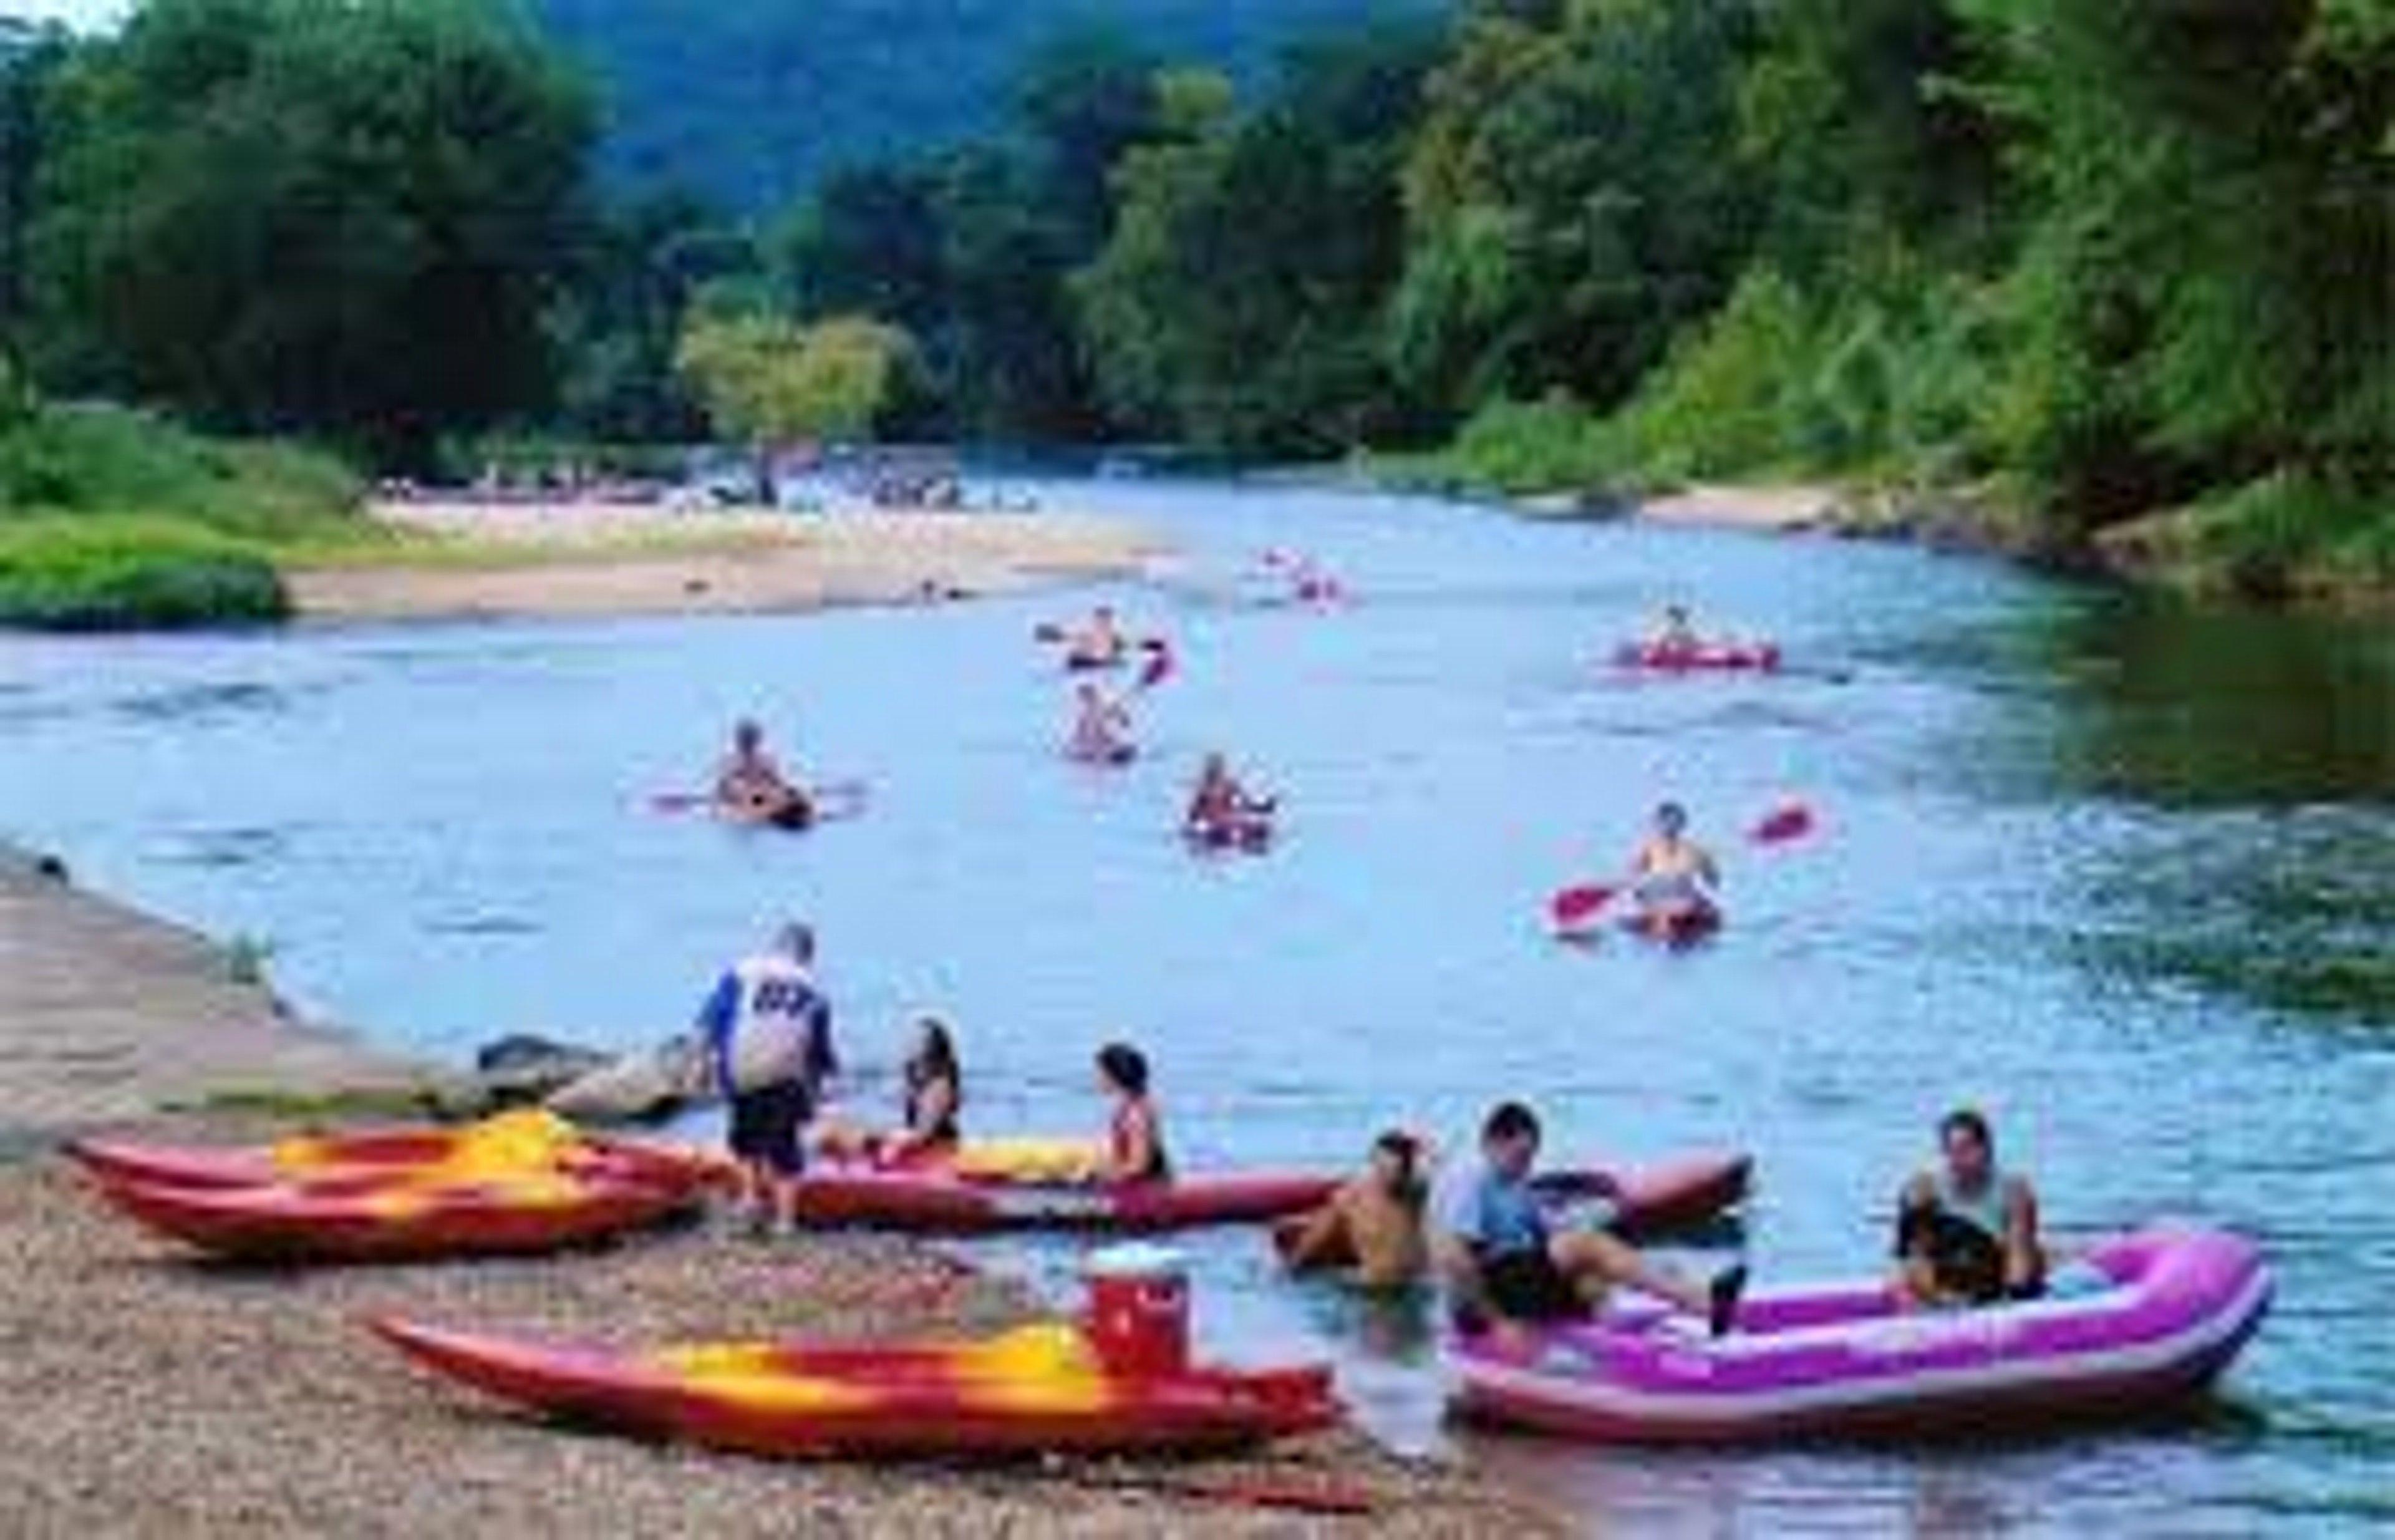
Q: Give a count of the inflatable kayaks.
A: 1